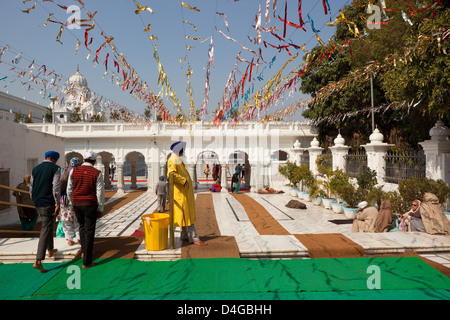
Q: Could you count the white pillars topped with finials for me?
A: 5